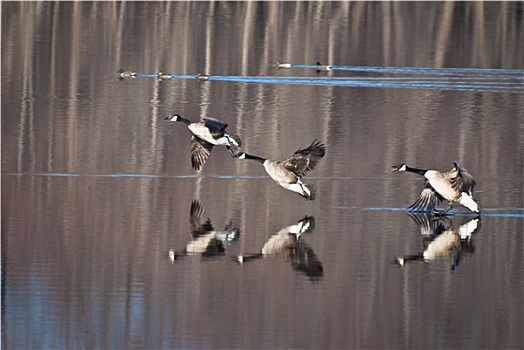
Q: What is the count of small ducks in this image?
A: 5